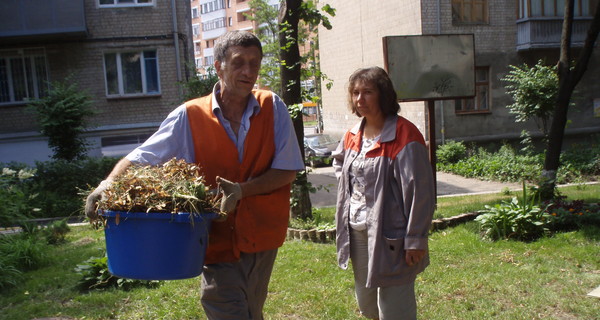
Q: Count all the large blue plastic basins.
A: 1